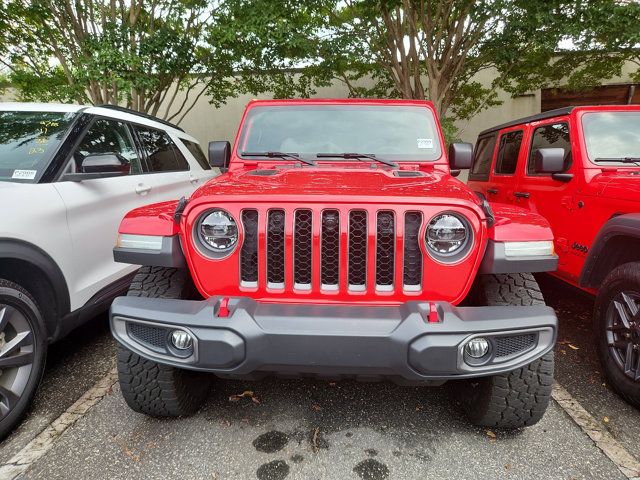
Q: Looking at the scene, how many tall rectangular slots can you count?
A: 7